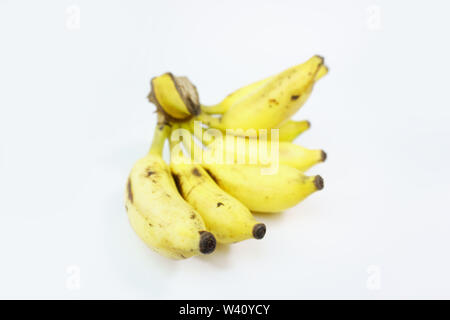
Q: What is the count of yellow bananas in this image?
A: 7